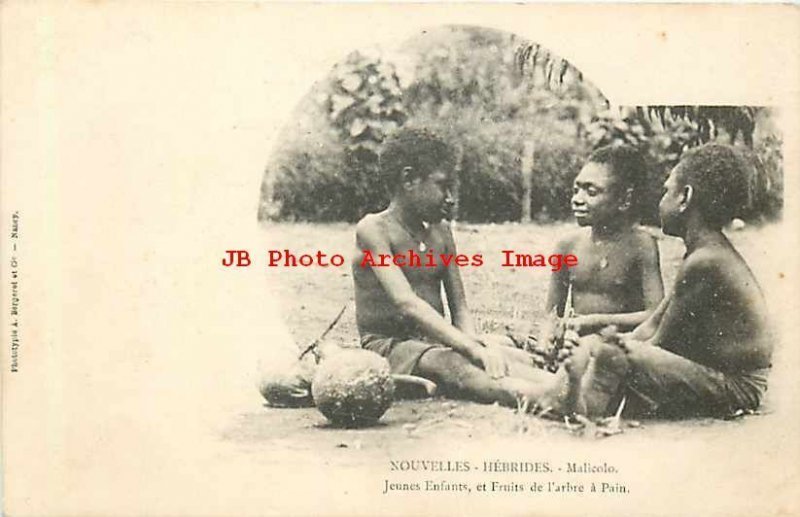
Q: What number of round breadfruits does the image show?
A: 2